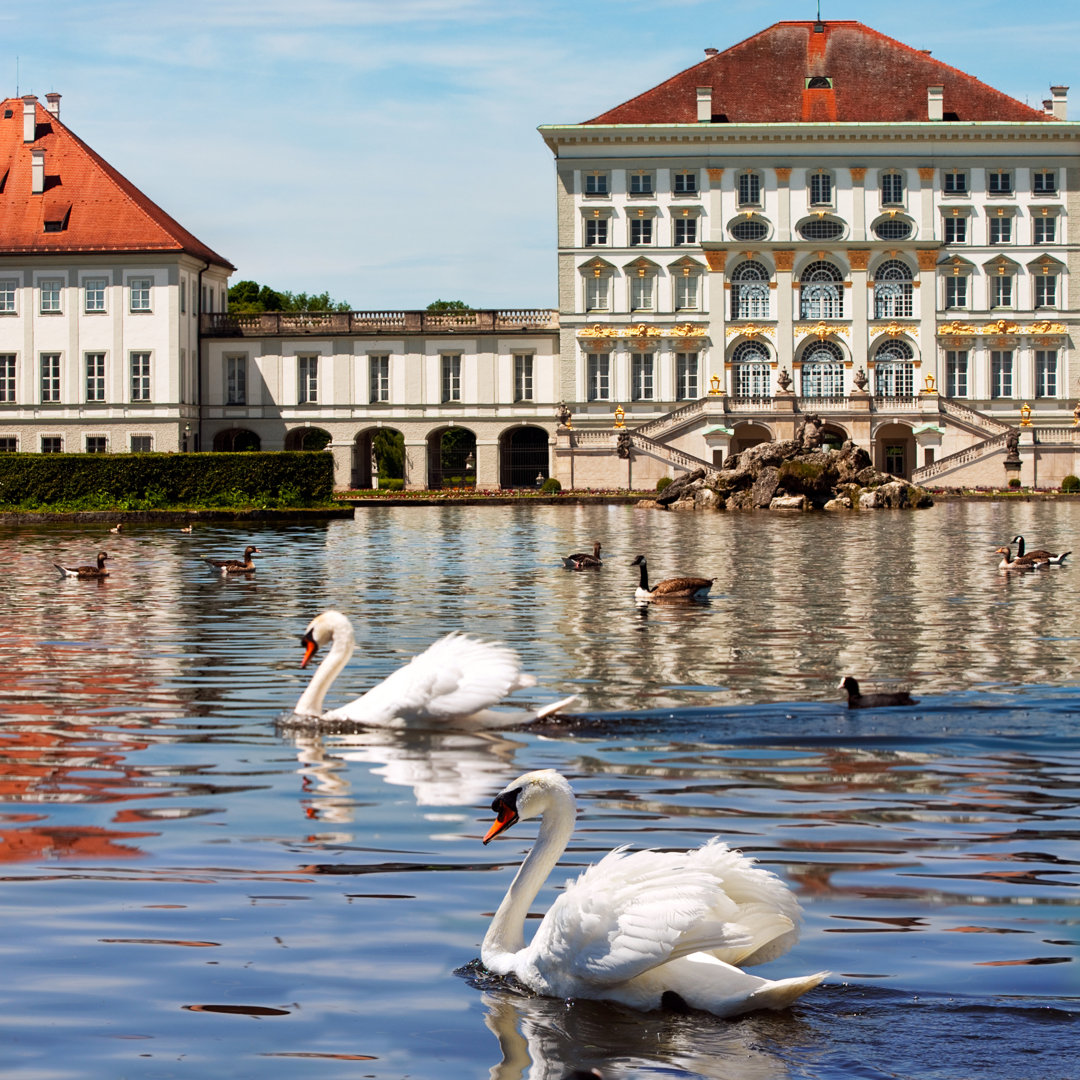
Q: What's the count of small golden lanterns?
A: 4